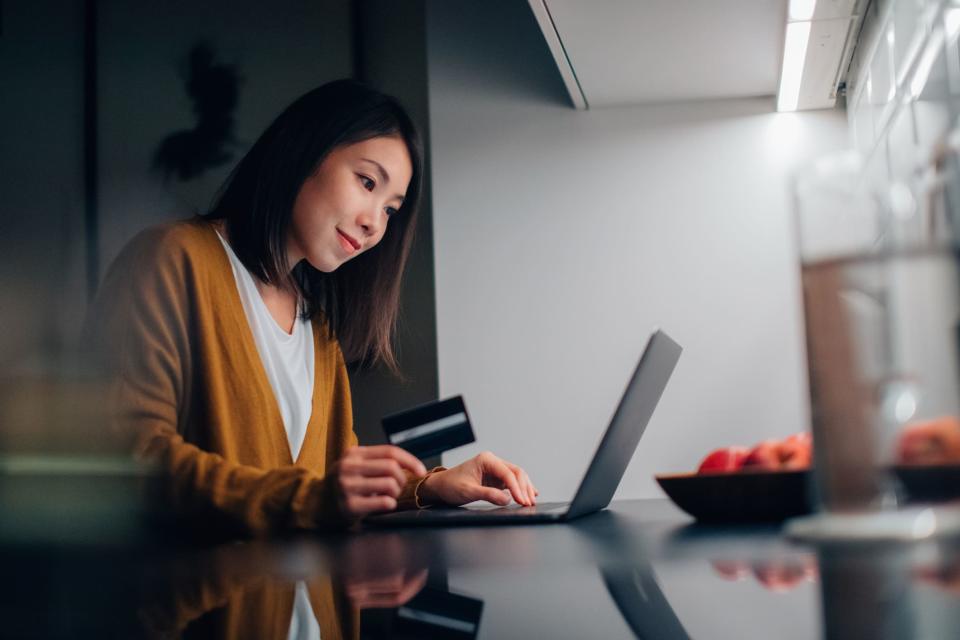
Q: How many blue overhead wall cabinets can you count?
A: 0